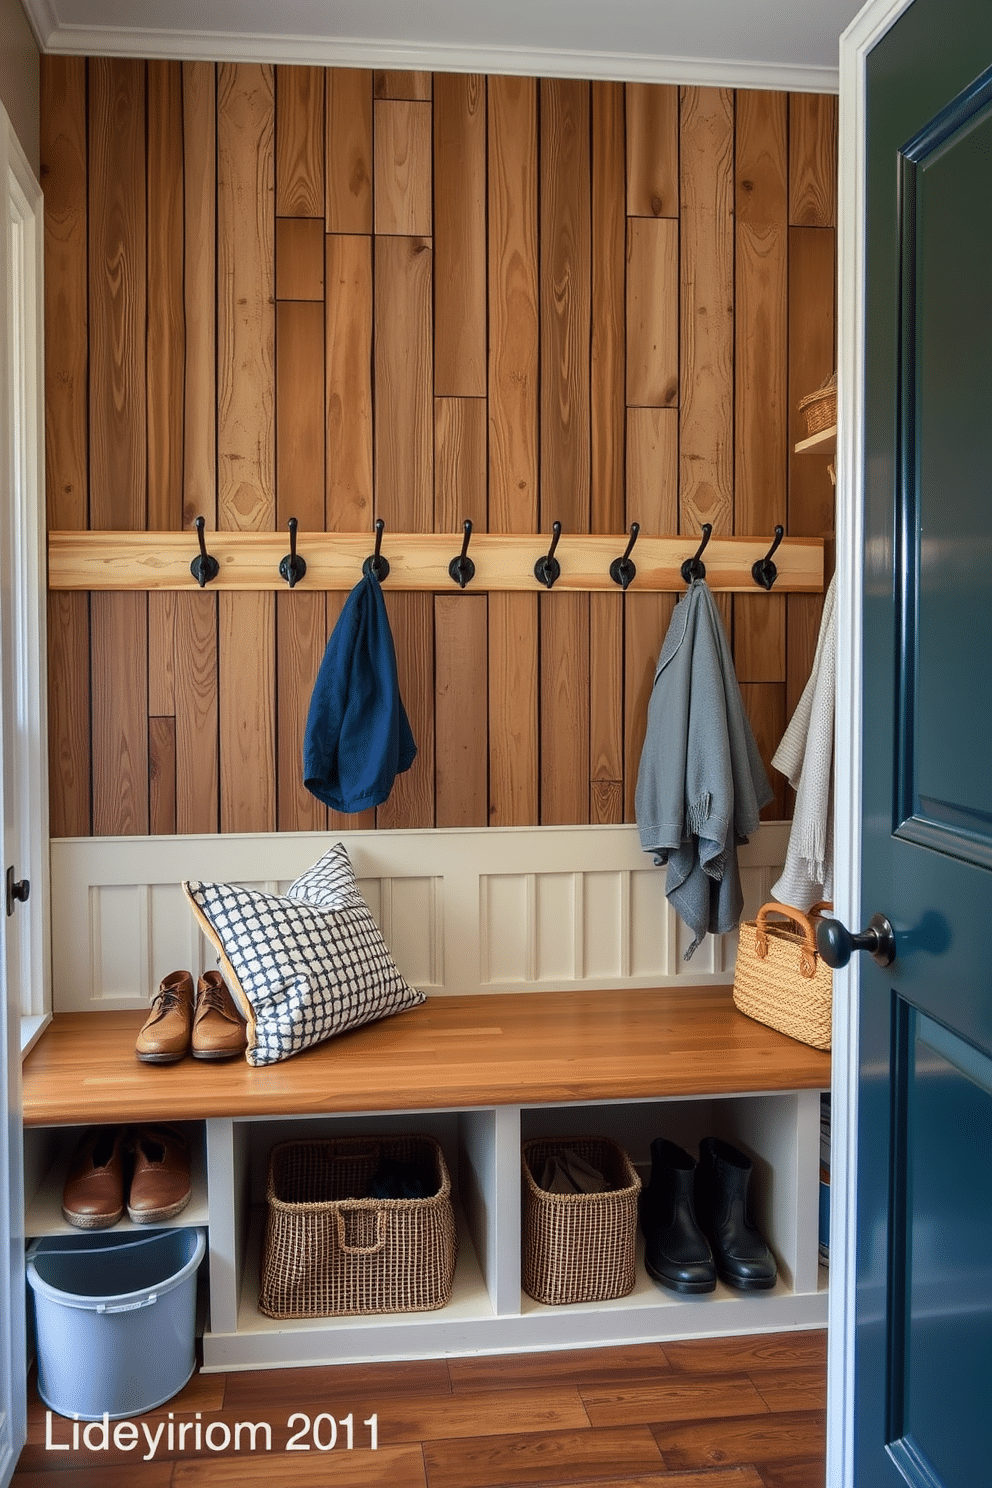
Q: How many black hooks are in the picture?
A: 8